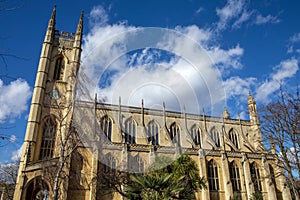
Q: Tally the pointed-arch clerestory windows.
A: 7